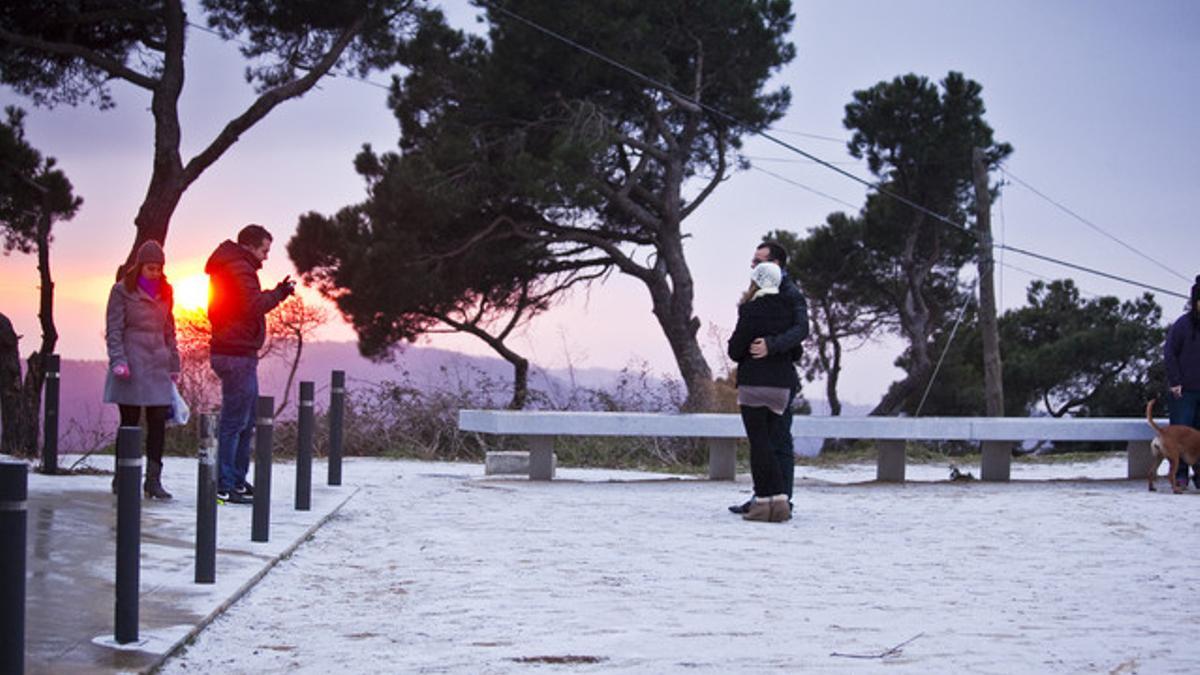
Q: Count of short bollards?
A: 7